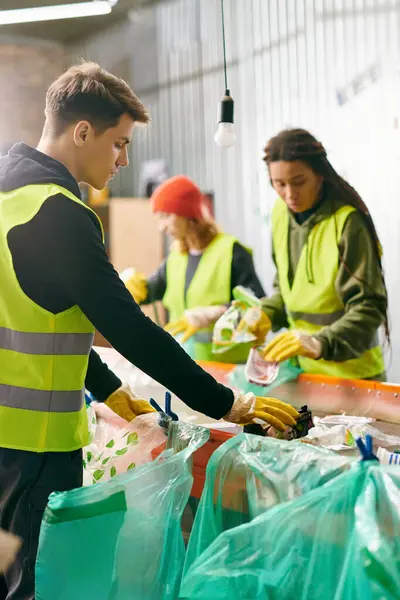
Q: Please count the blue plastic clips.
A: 3